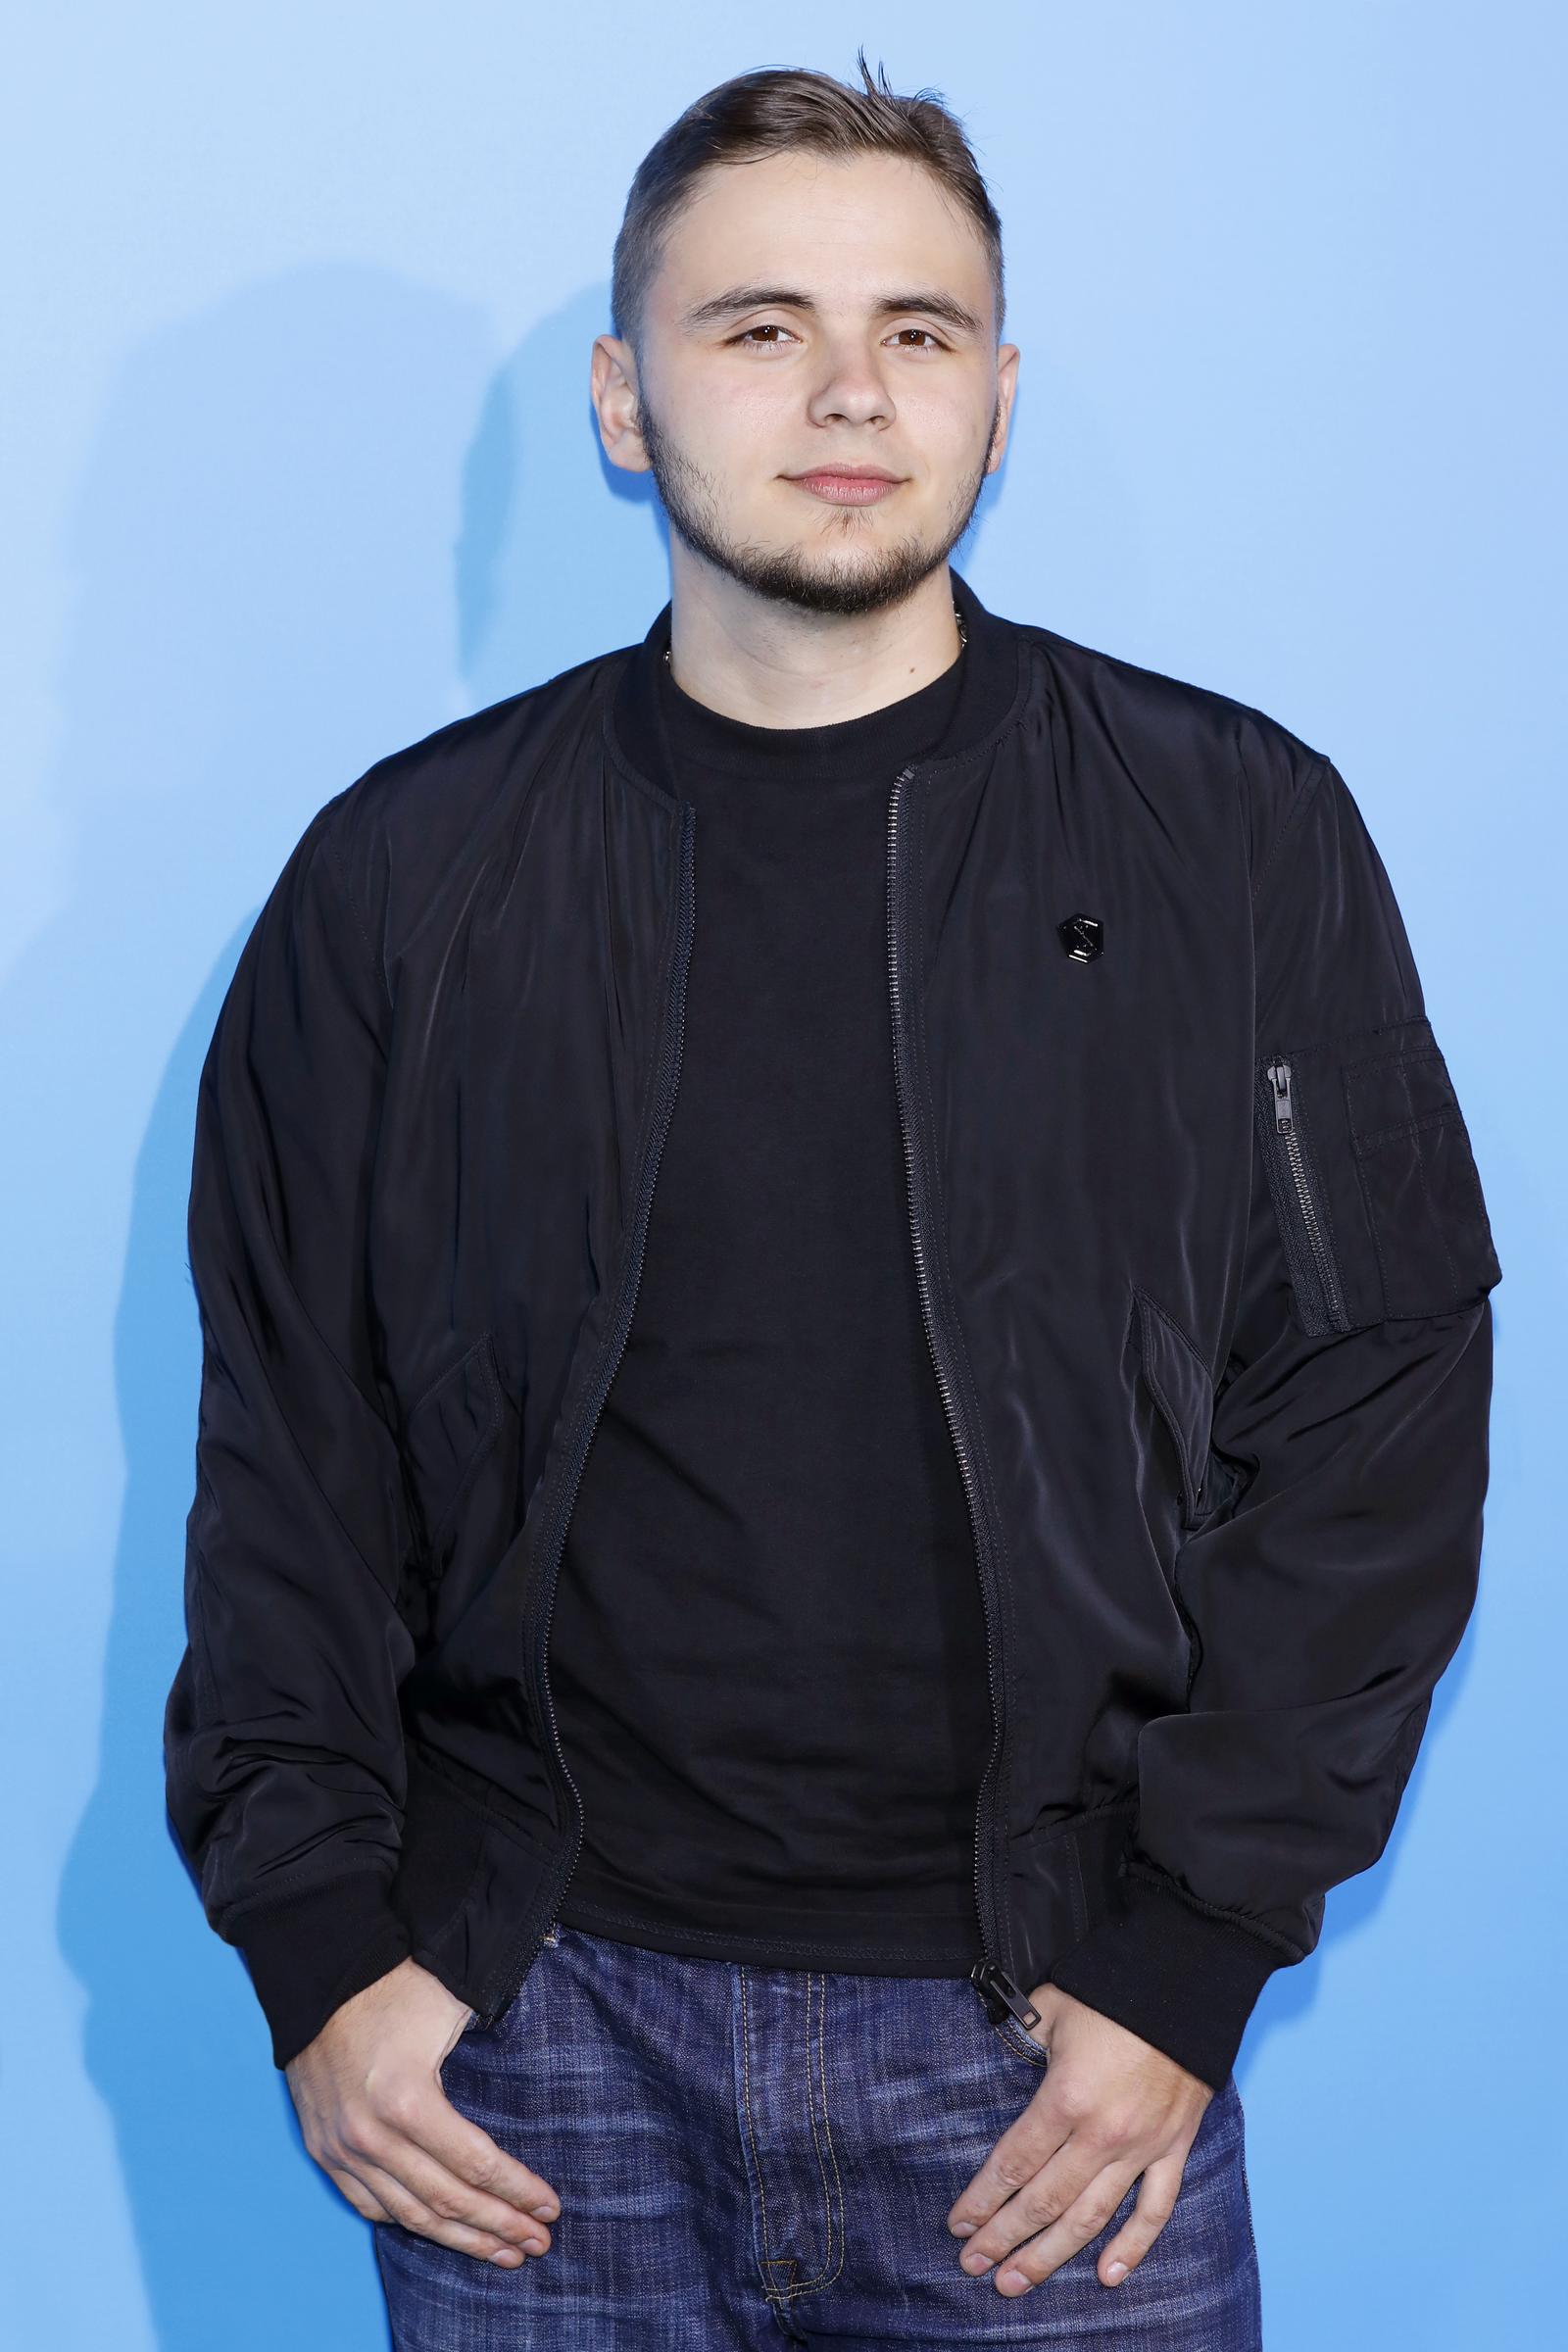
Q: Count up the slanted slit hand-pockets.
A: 2